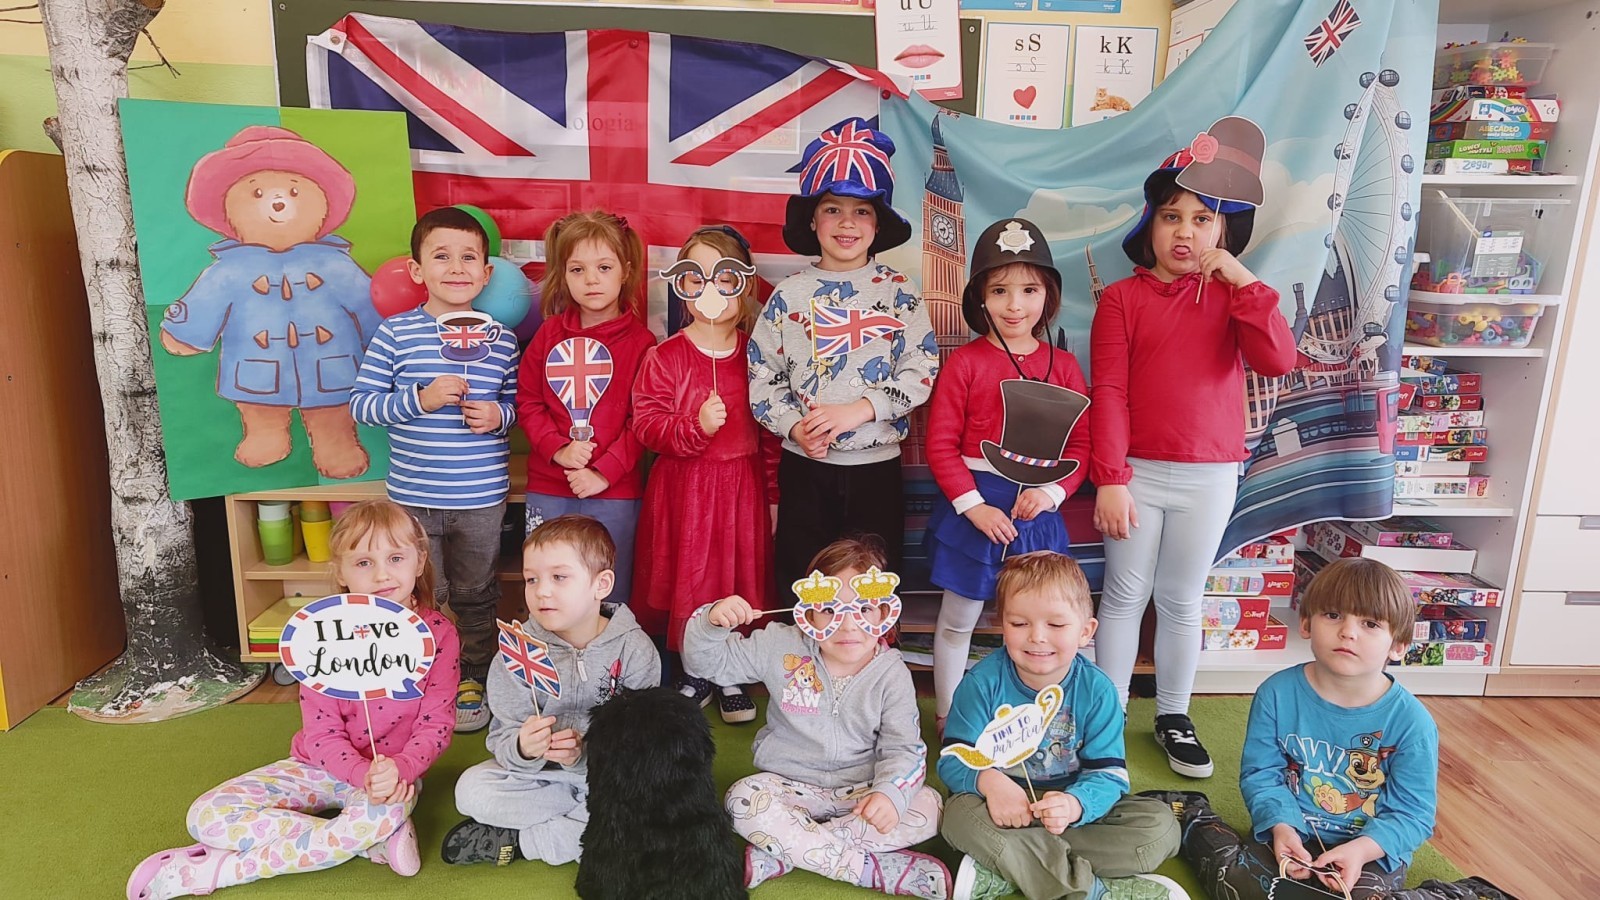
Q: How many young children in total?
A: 11